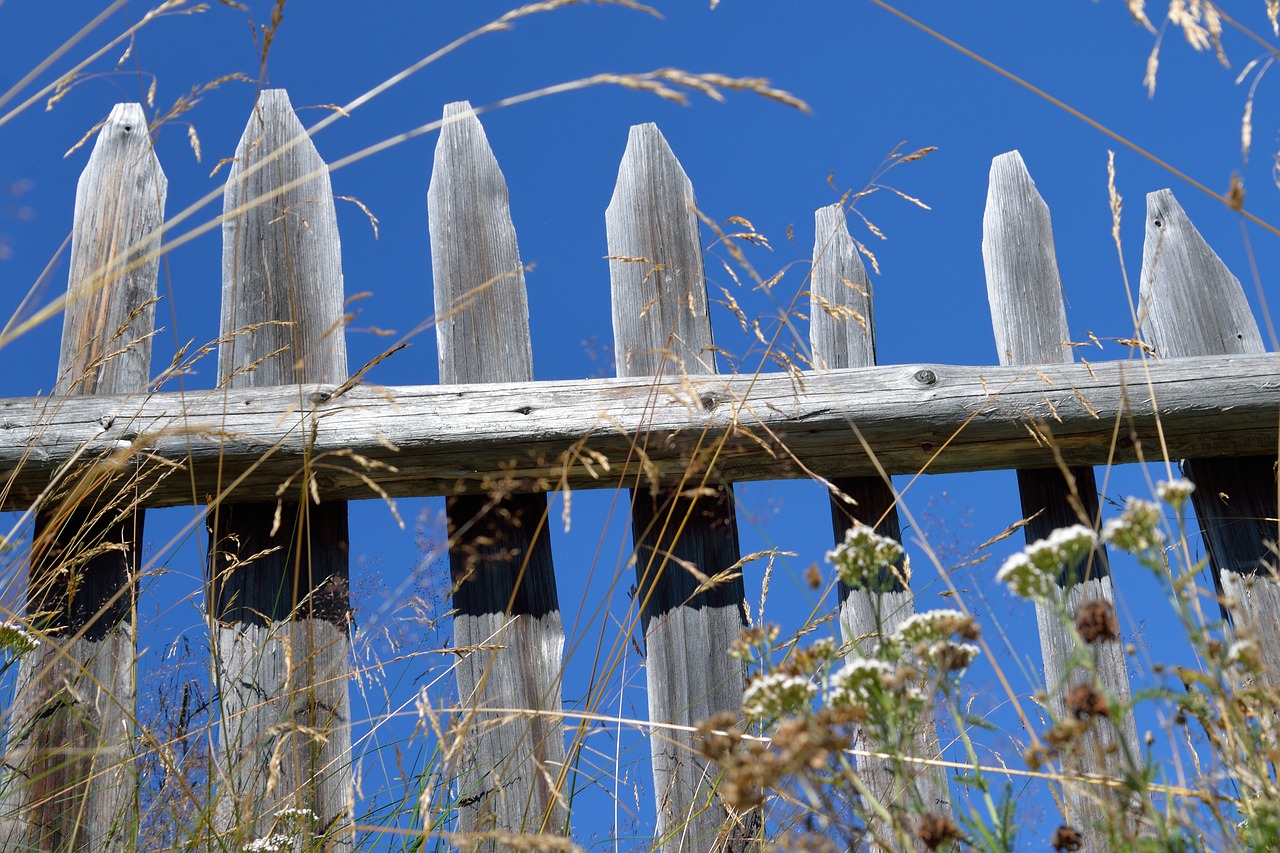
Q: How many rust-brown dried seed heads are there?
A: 4